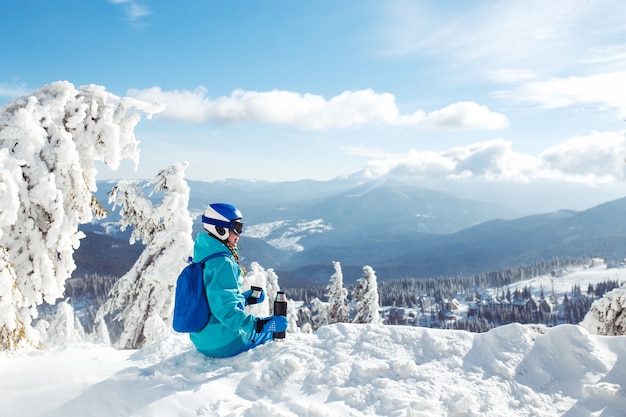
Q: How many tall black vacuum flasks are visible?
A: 1